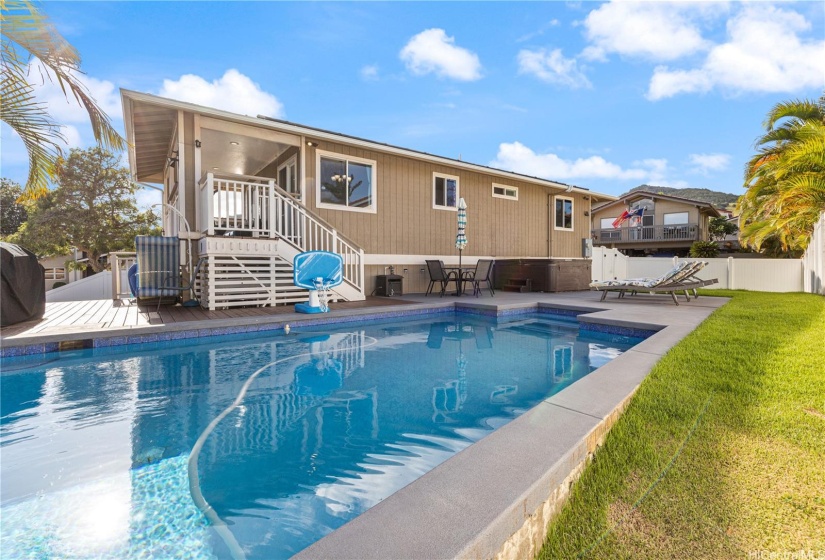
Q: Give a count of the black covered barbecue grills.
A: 1